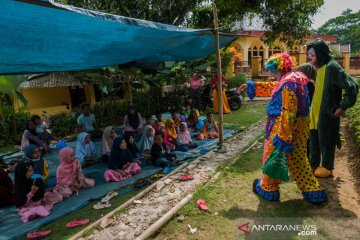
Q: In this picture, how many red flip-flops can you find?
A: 4